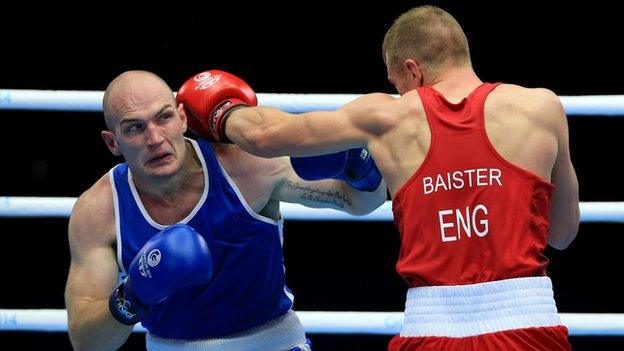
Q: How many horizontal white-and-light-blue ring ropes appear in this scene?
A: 3